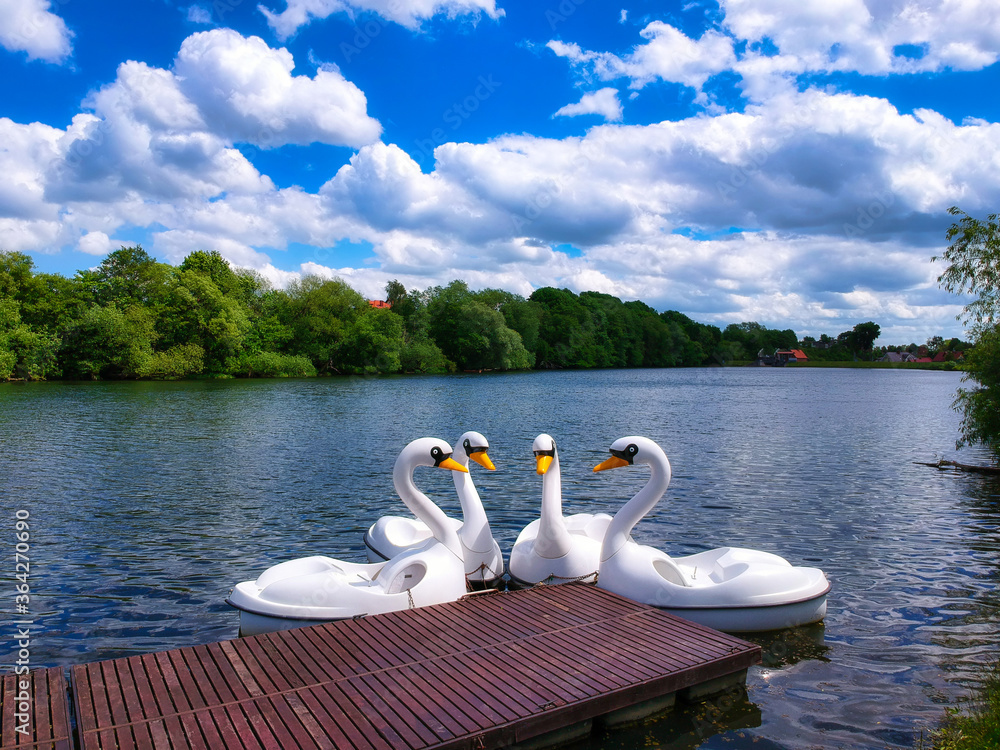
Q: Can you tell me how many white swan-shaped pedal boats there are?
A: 4